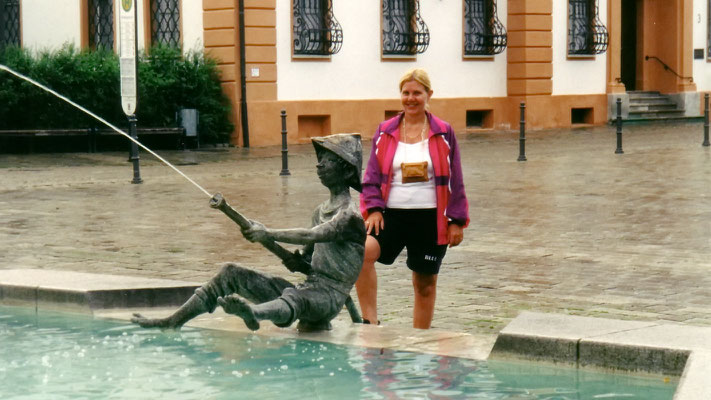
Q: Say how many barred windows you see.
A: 7